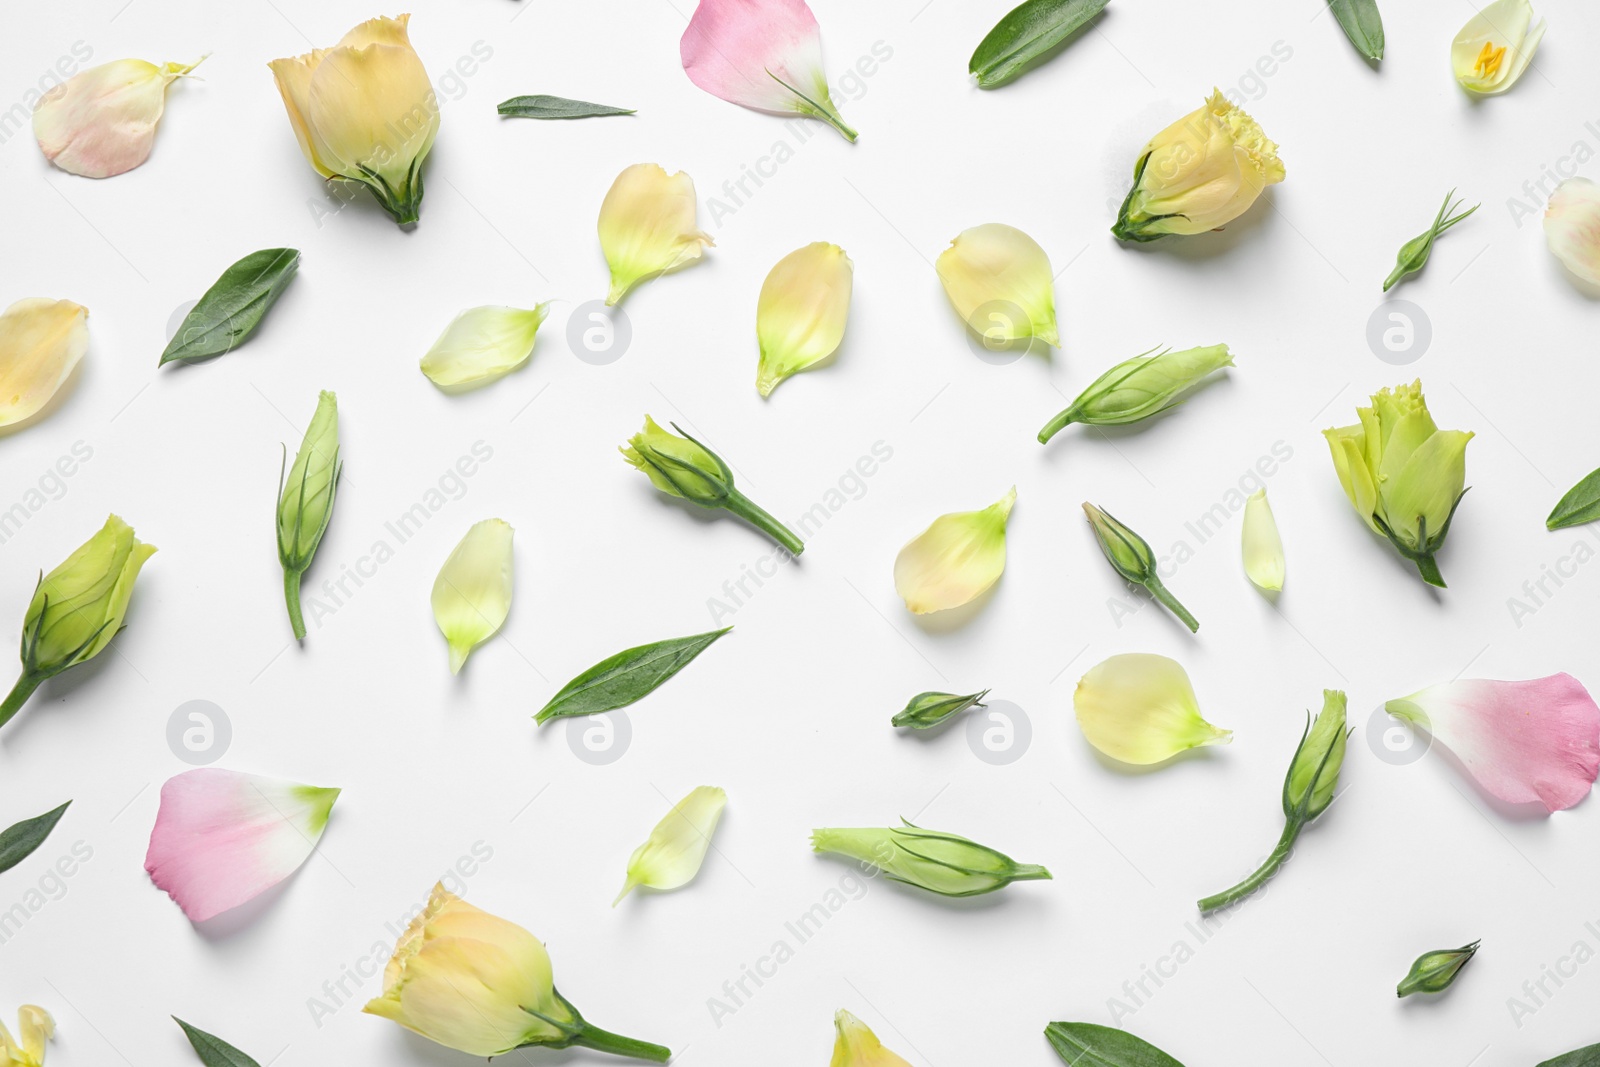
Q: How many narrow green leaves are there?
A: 10